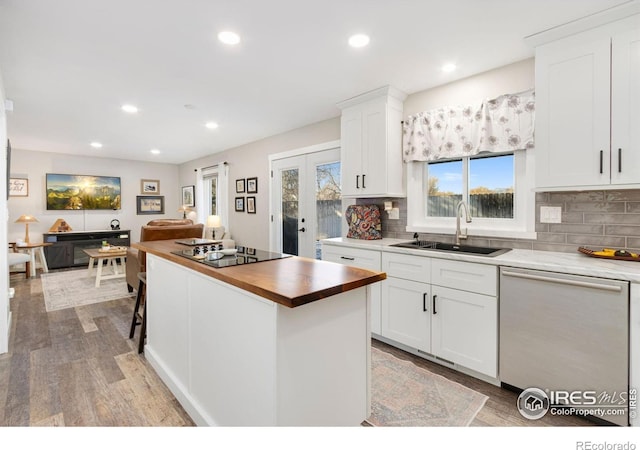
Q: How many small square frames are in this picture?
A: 4